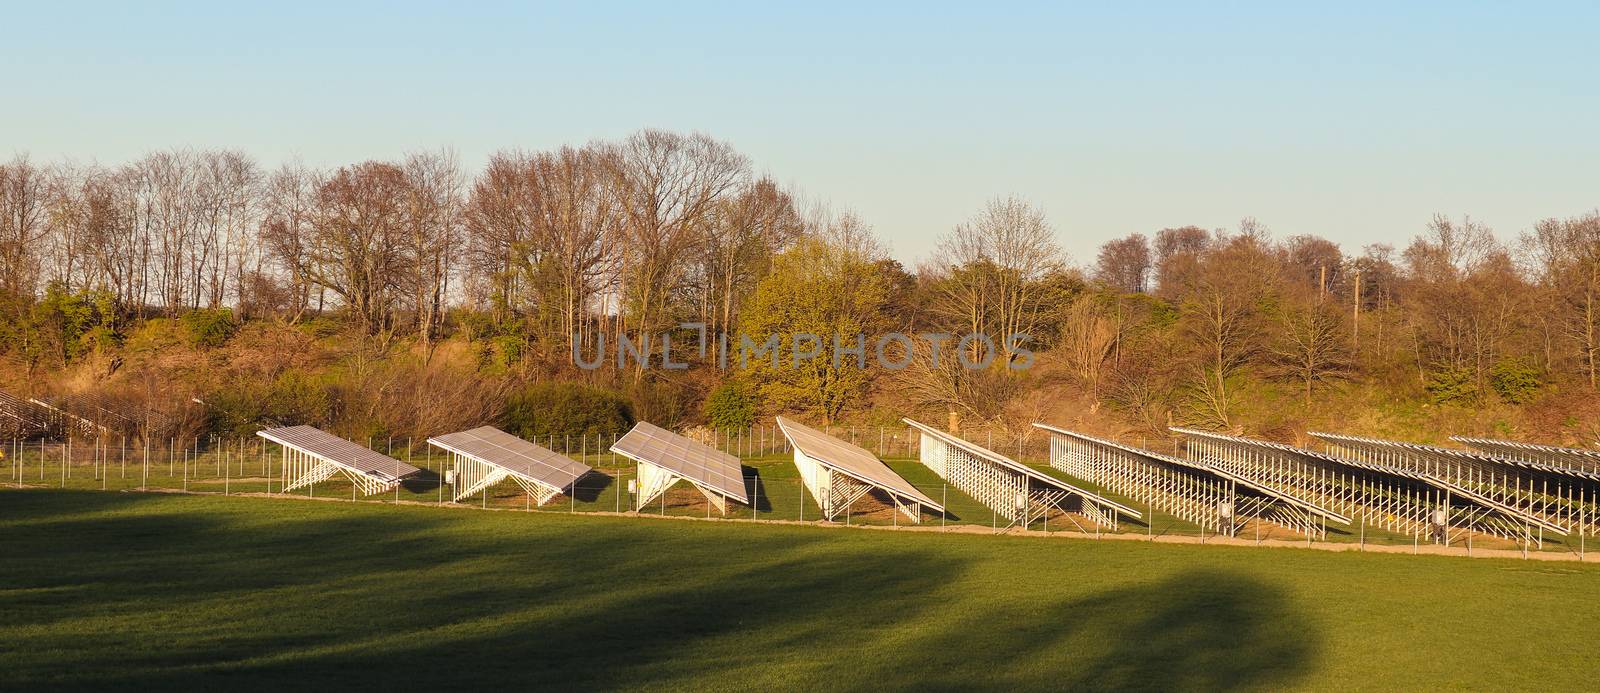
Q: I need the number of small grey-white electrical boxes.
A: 6